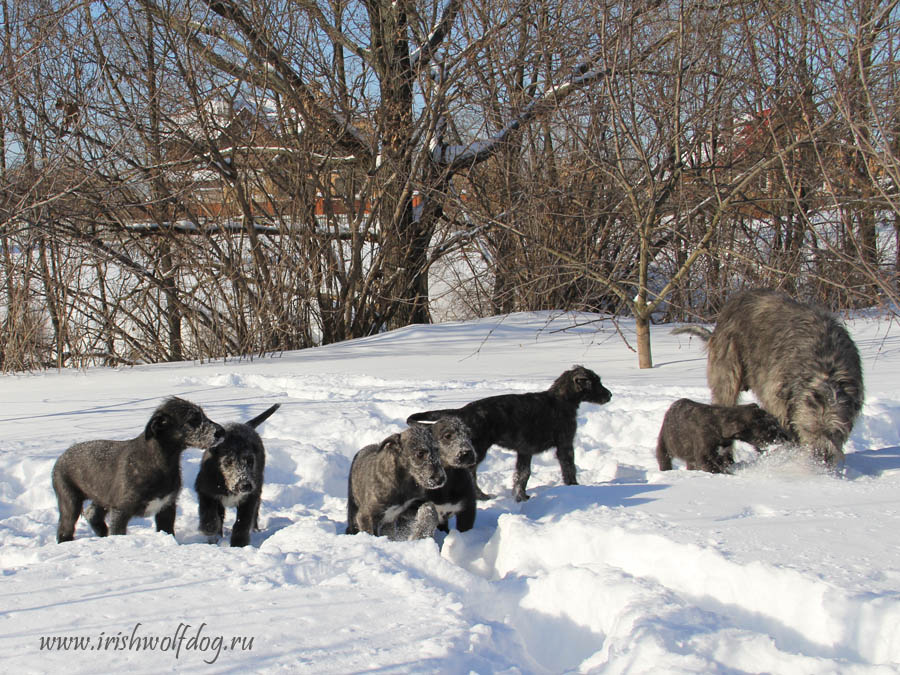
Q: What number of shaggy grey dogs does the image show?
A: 1